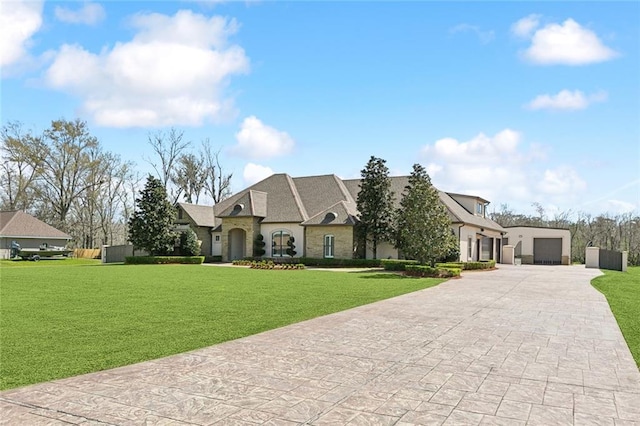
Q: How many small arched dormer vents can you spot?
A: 2